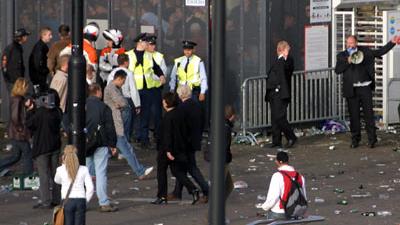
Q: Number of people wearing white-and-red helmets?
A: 2